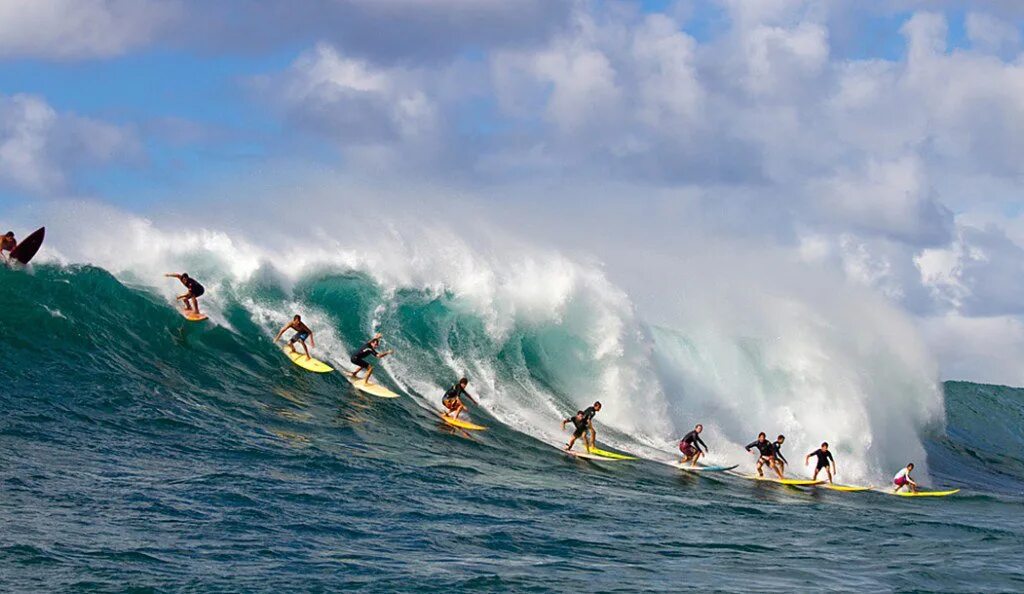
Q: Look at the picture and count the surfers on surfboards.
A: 12